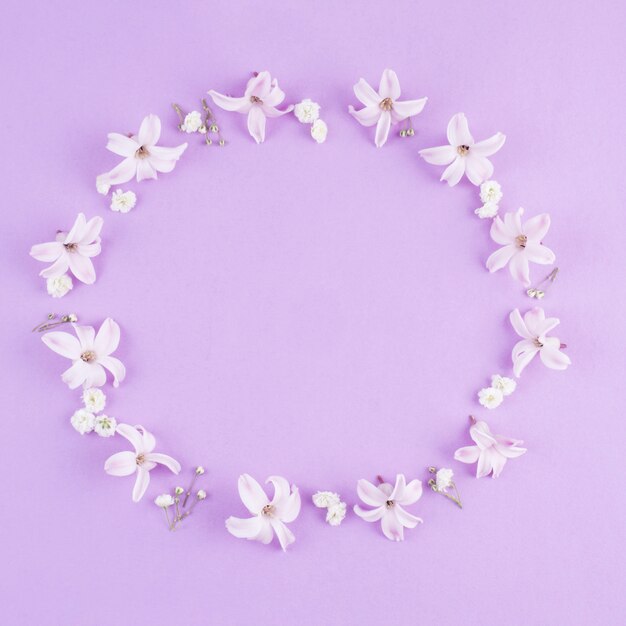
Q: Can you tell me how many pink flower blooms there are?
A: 12